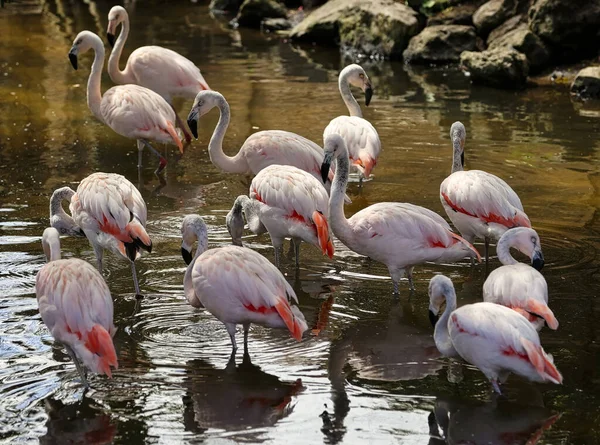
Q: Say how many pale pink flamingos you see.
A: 12